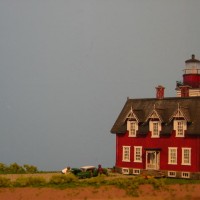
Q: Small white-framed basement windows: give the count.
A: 4